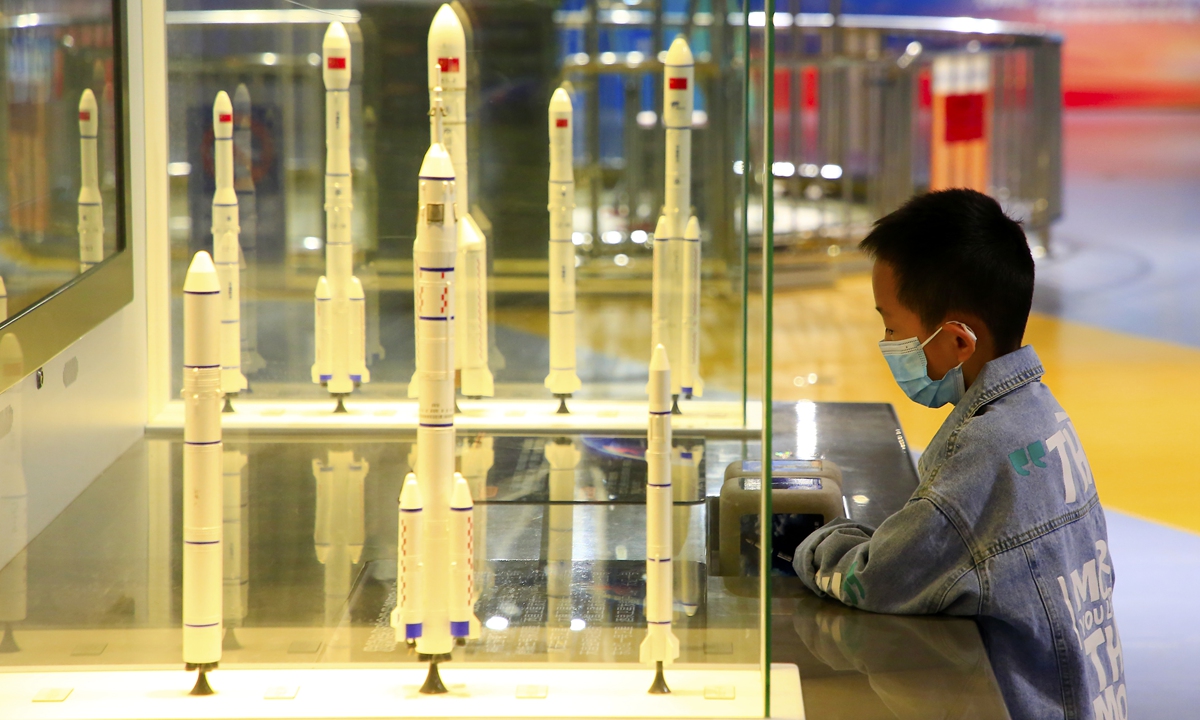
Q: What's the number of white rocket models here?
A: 8